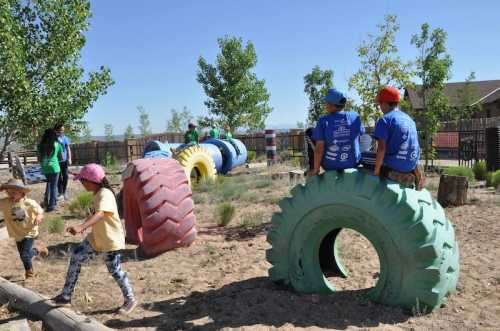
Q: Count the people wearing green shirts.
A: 4